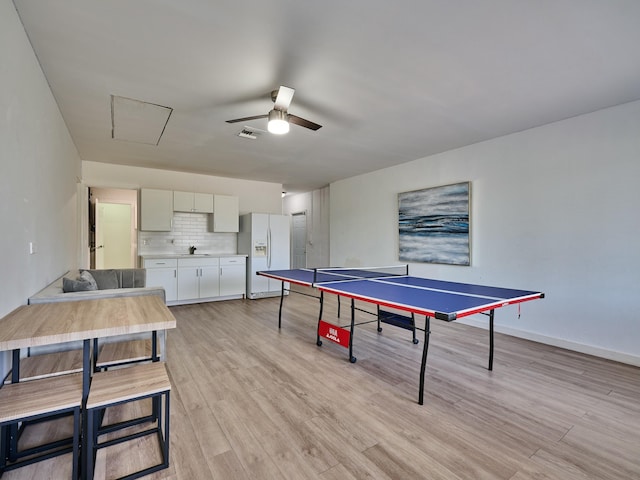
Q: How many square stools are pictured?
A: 4